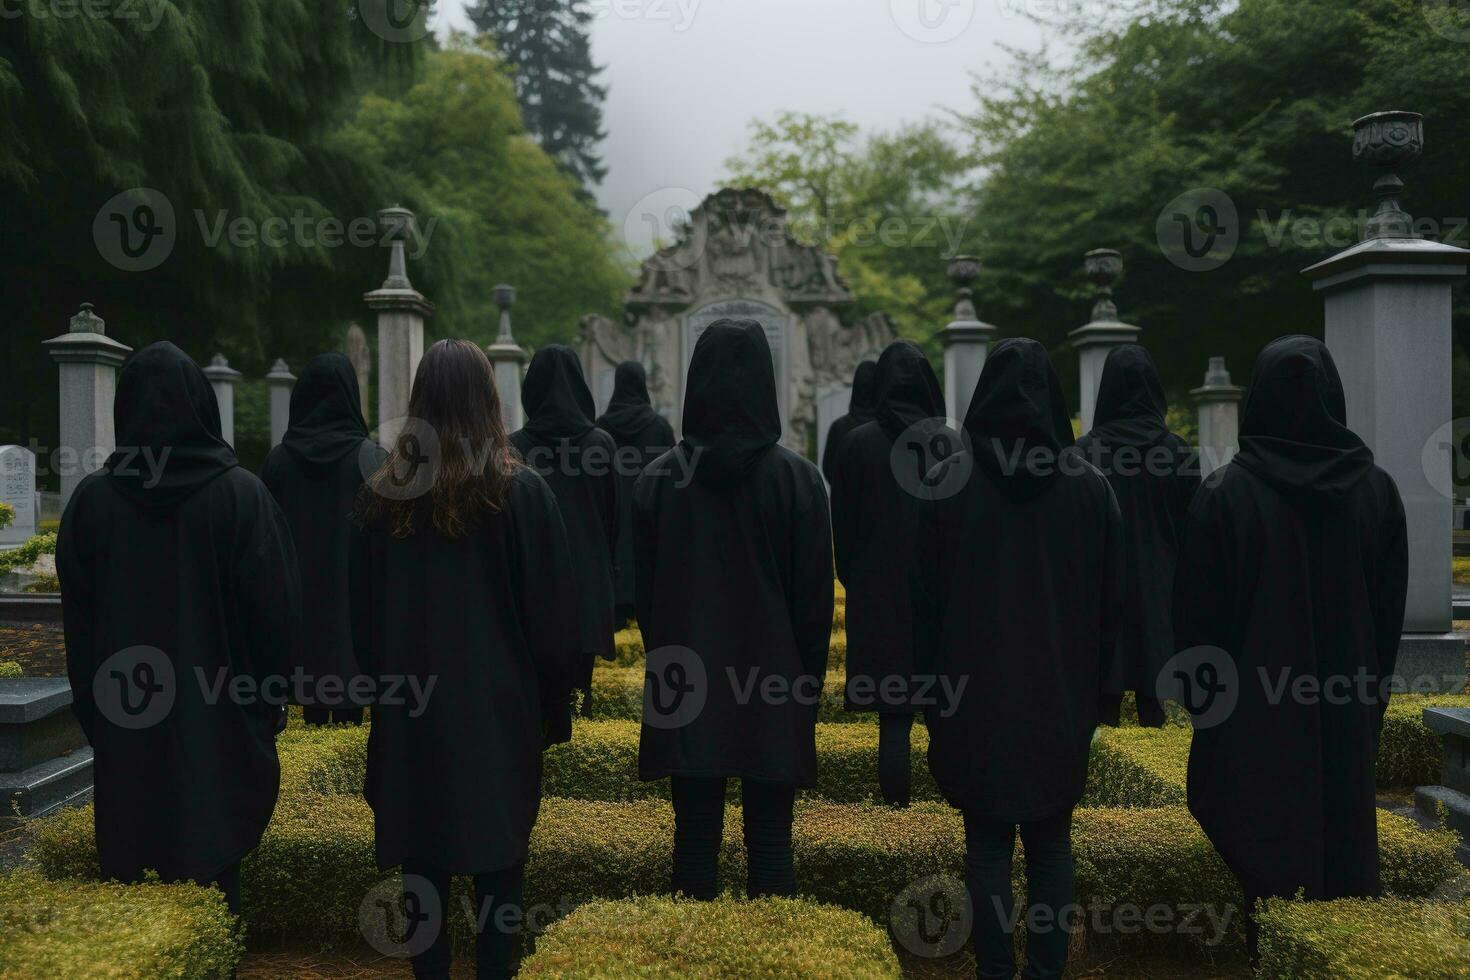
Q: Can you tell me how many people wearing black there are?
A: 11